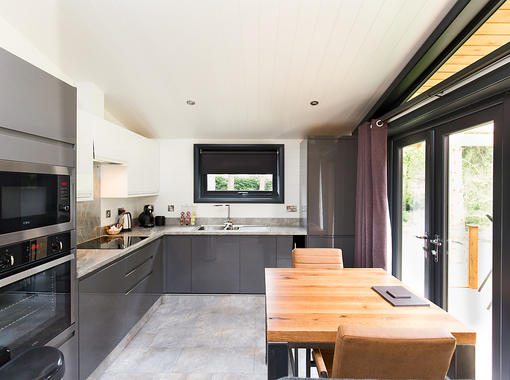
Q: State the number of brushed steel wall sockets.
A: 4